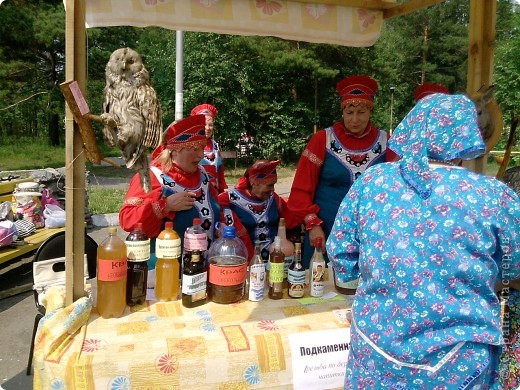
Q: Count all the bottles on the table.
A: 11